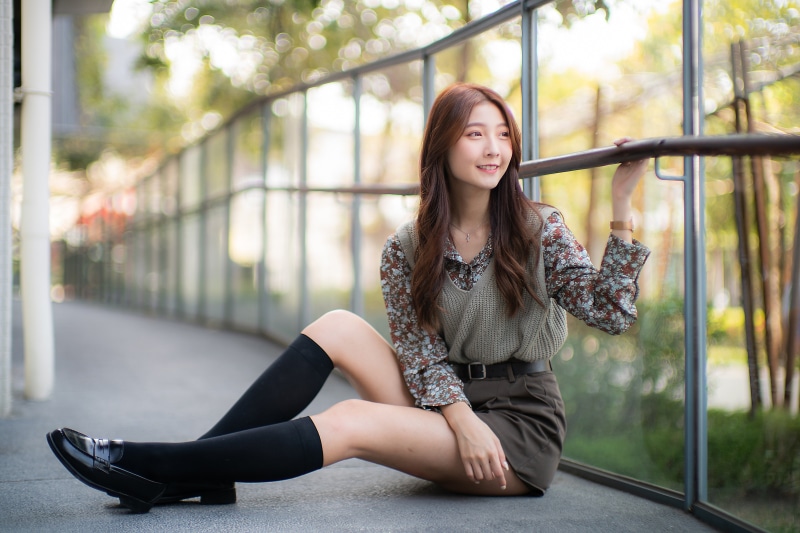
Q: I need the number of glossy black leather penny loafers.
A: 2